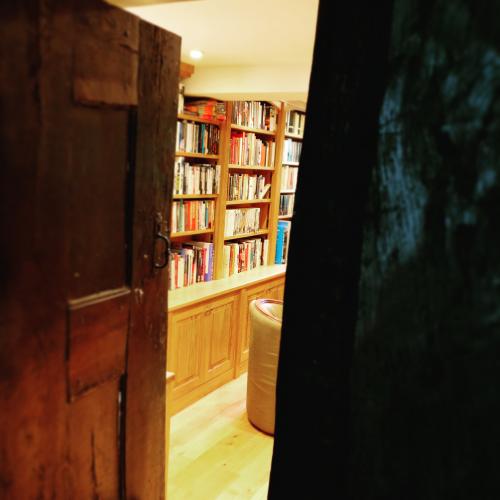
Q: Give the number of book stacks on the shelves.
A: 15